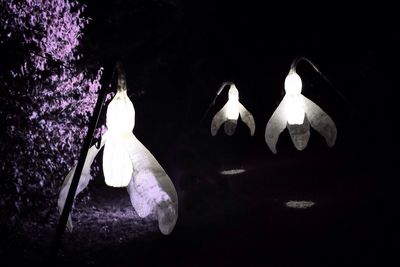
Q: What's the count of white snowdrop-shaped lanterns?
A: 3